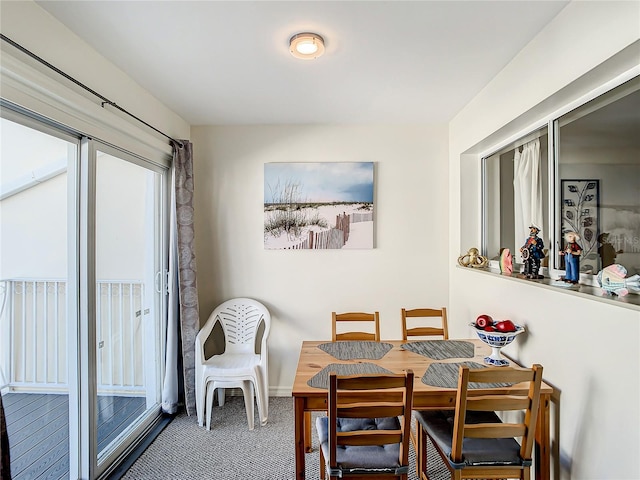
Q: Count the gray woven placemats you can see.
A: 4